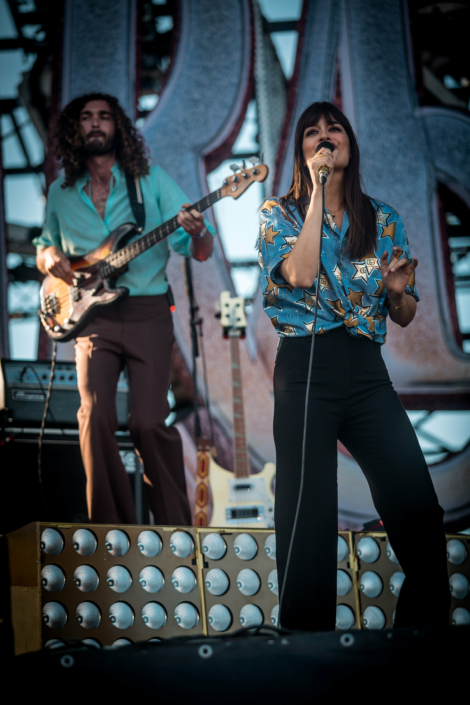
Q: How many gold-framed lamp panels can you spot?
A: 3